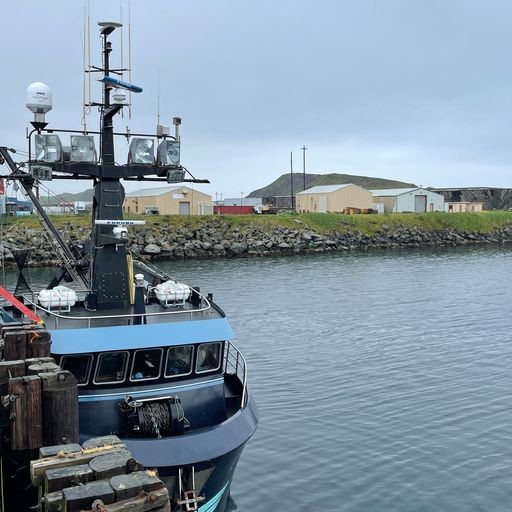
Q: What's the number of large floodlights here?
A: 4